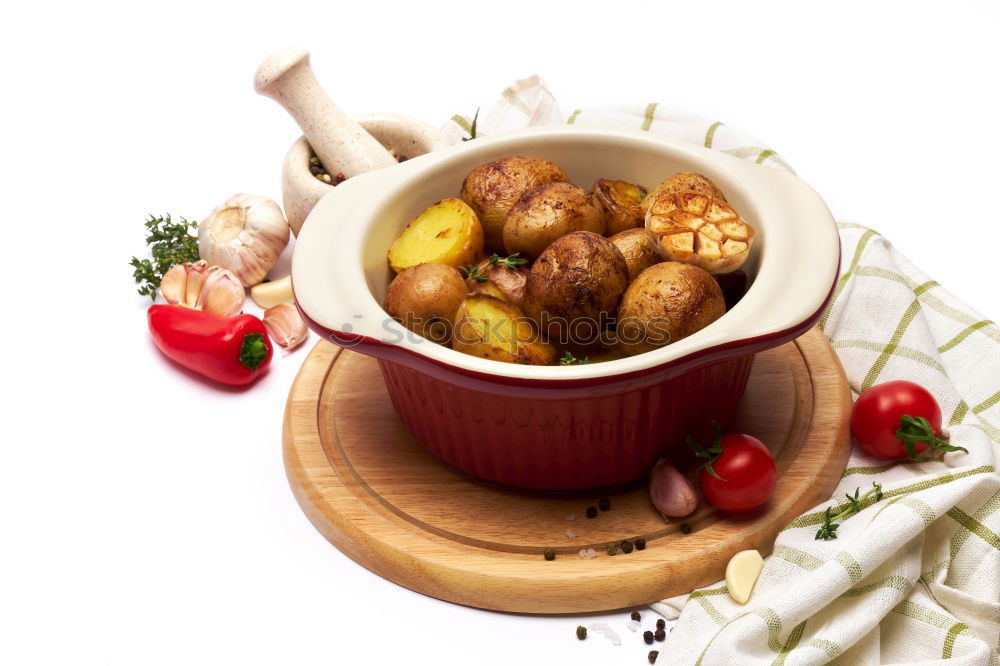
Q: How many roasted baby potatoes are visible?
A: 11